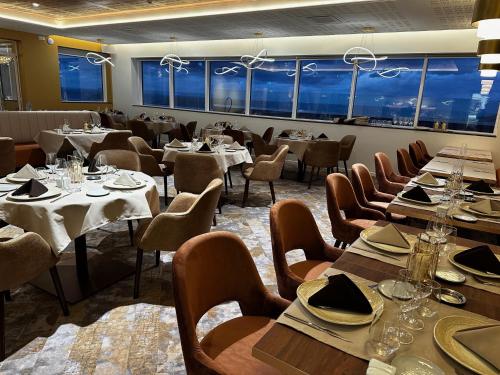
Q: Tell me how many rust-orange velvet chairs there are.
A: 8